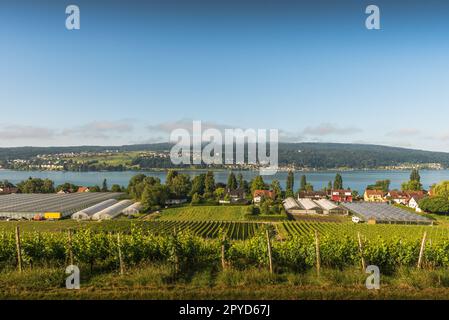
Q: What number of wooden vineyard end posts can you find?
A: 9